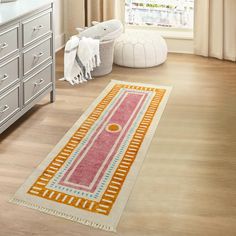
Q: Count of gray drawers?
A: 6